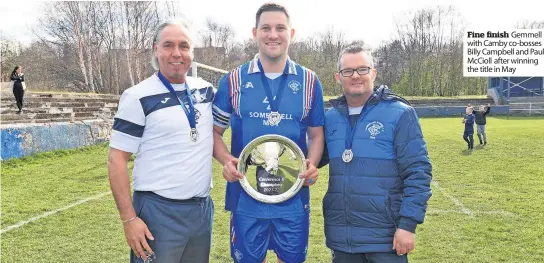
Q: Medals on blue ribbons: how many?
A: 3